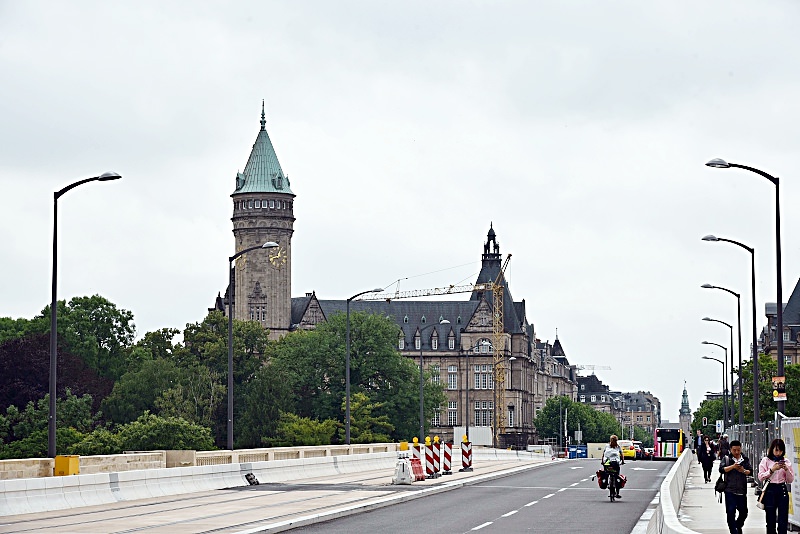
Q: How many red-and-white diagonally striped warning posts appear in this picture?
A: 5